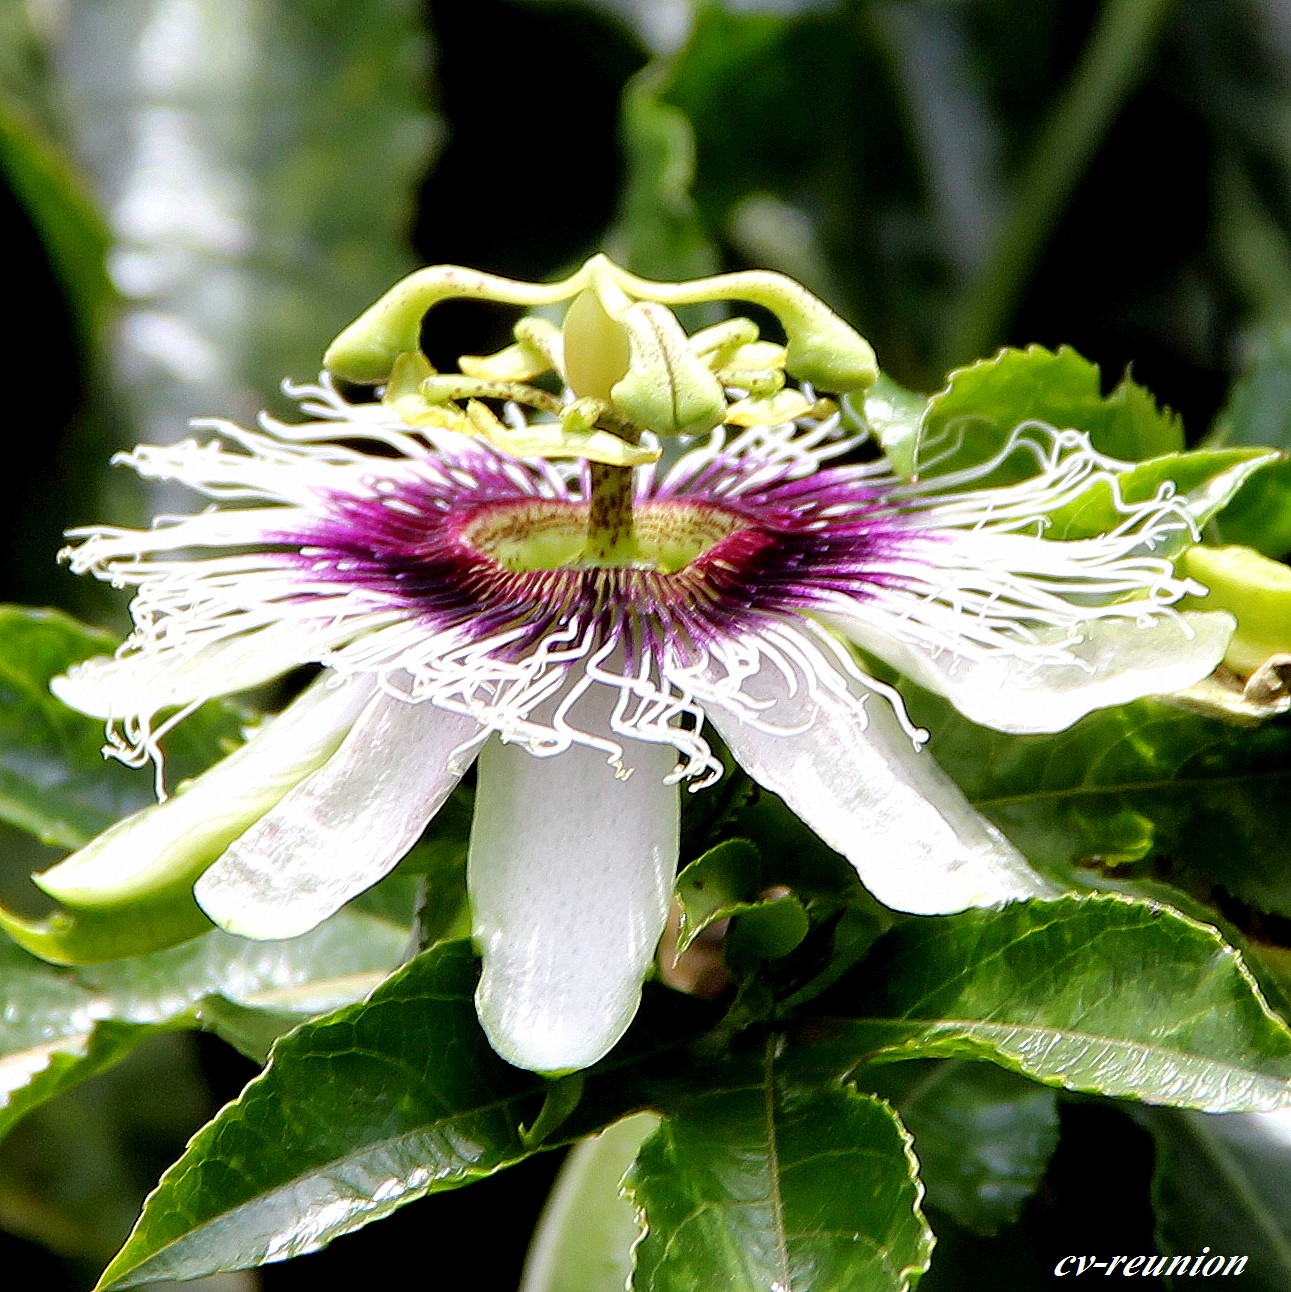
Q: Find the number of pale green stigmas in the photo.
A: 3